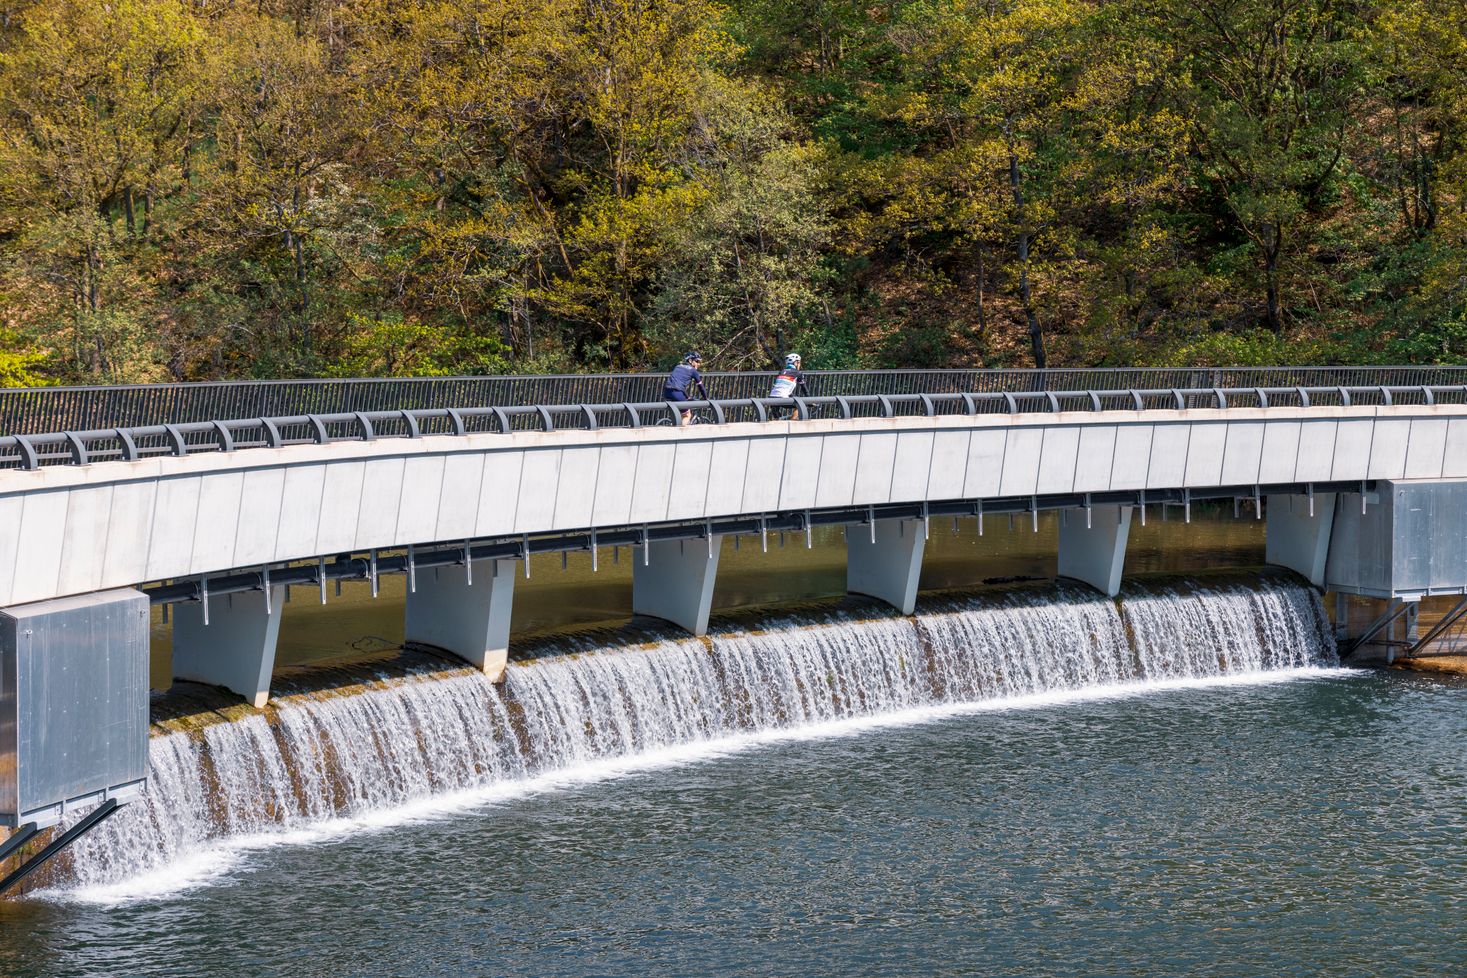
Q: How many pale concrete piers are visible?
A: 6